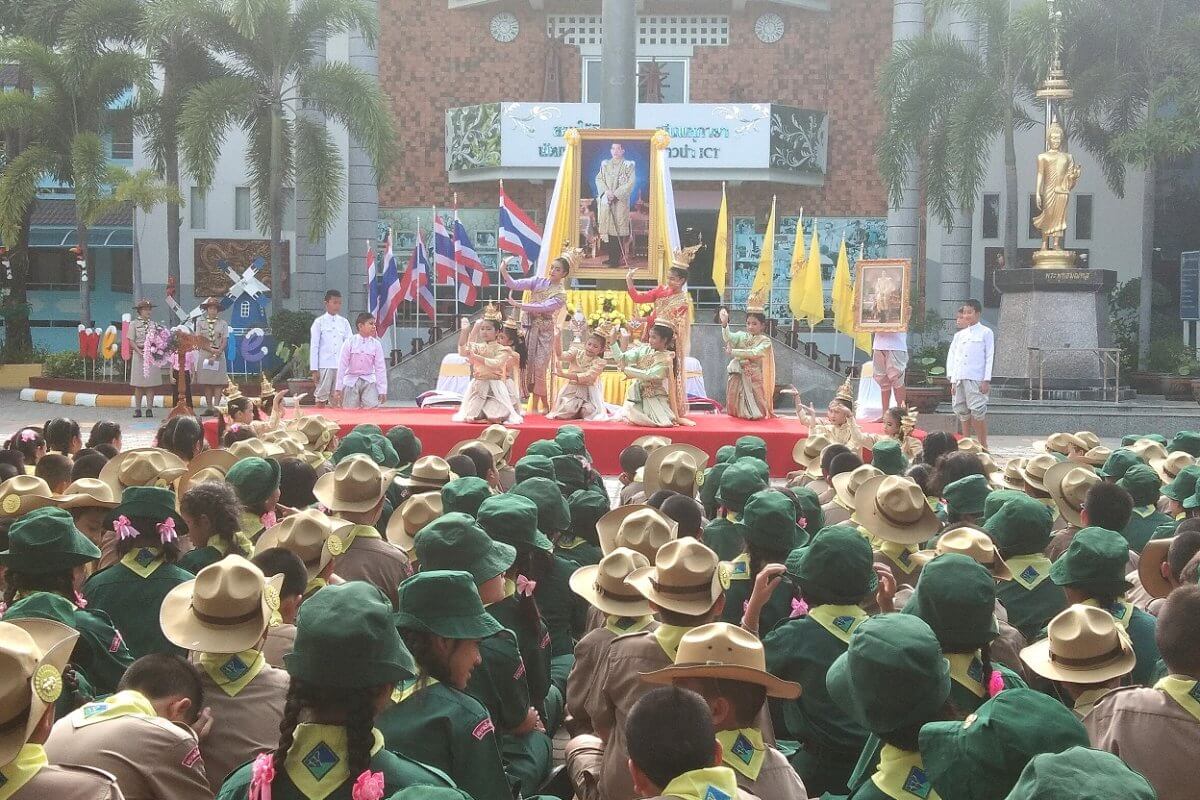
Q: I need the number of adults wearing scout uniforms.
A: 2